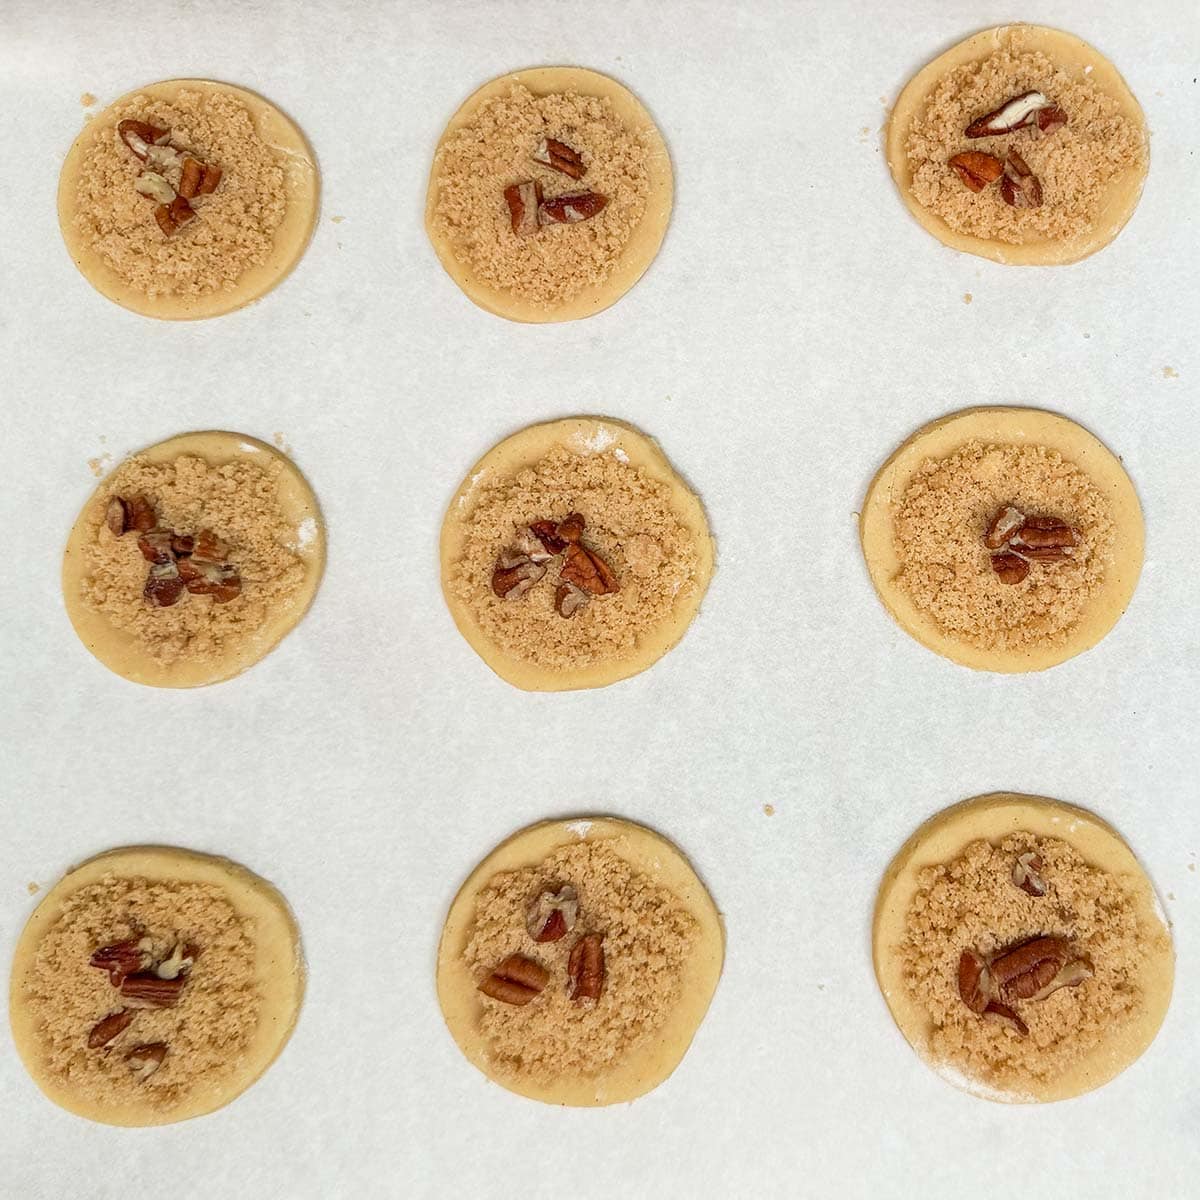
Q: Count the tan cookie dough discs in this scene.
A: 9